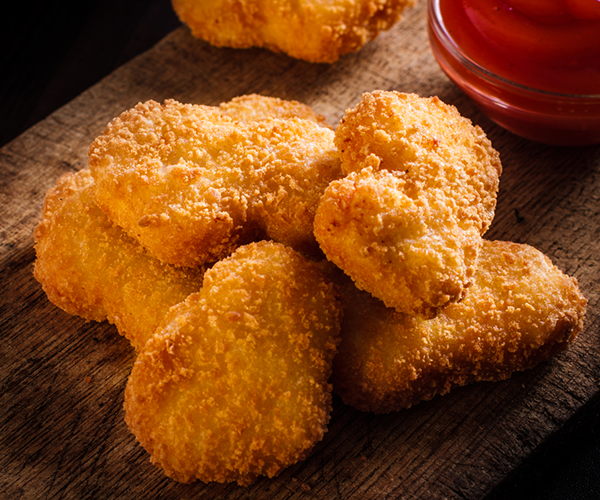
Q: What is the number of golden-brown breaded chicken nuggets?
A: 7